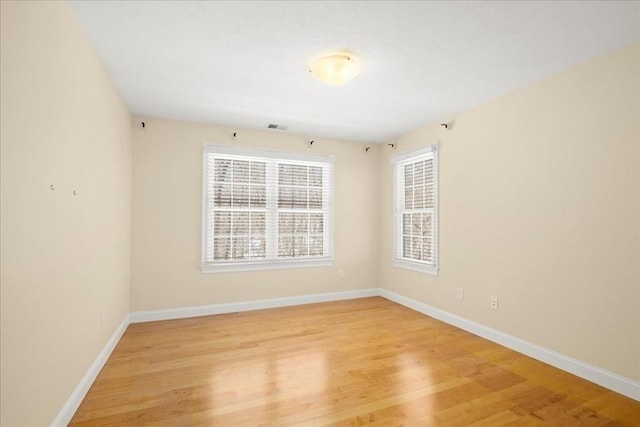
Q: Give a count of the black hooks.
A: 6